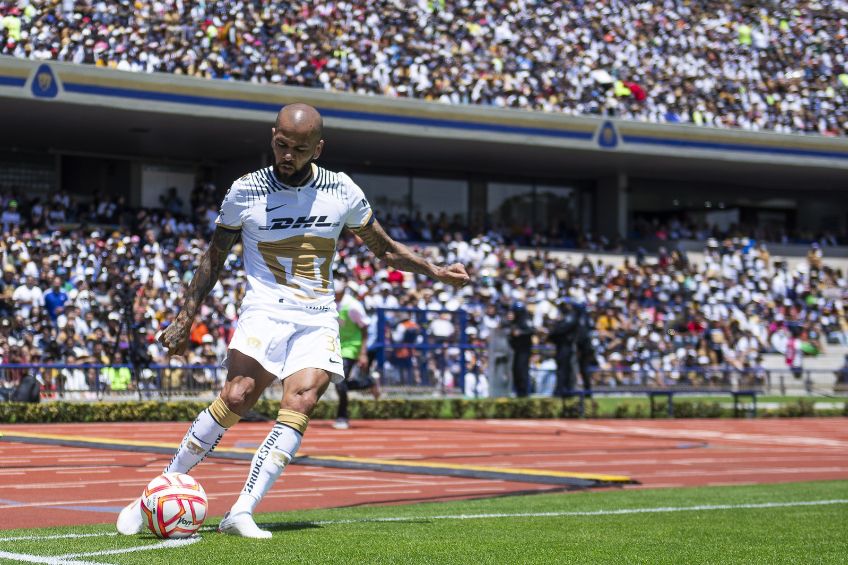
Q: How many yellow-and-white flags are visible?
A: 0